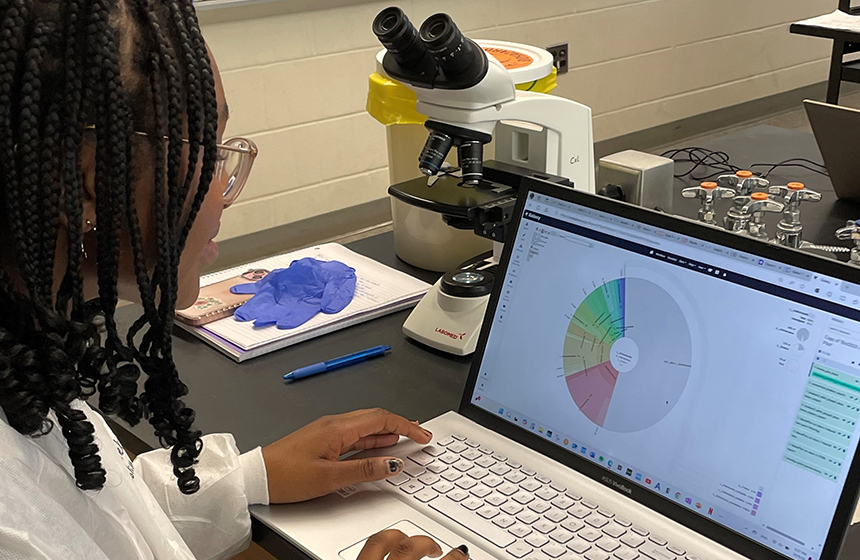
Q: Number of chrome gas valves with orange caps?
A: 4